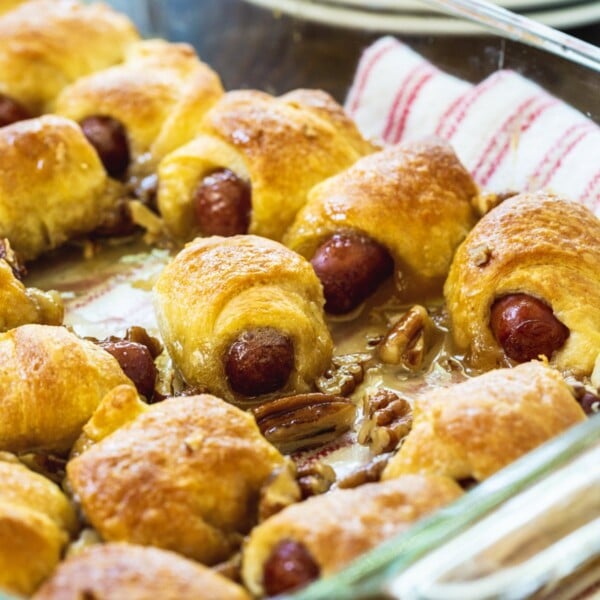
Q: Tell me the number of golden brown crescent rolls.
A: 14